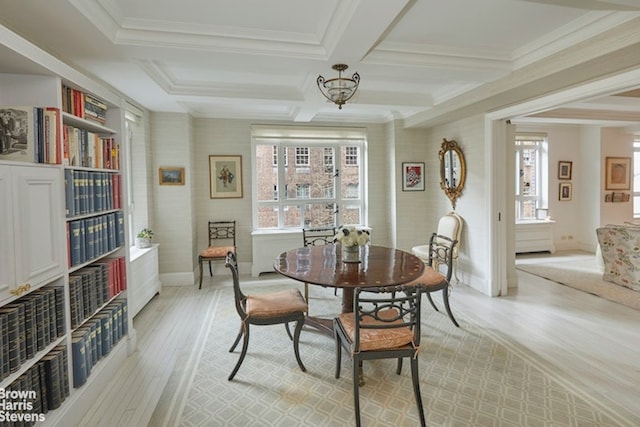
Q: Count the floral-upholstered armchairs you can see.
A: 1